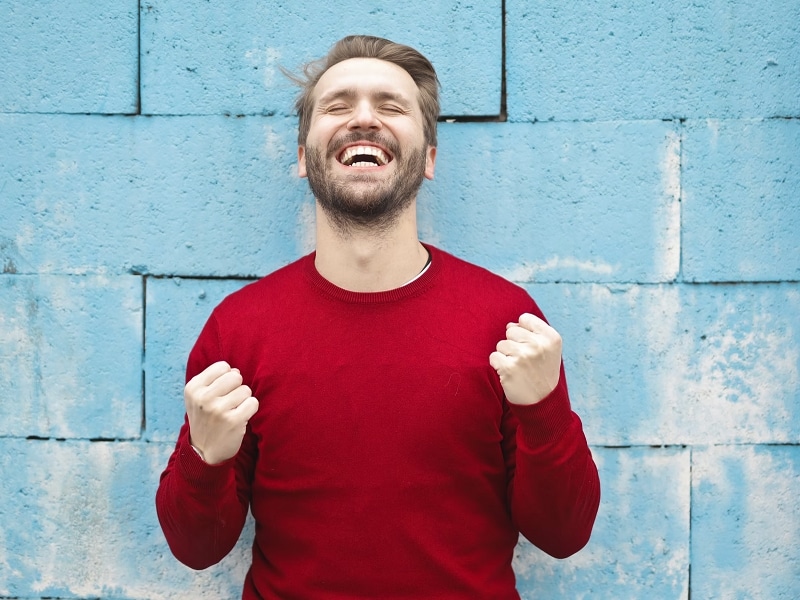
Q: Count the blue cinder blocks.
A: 12